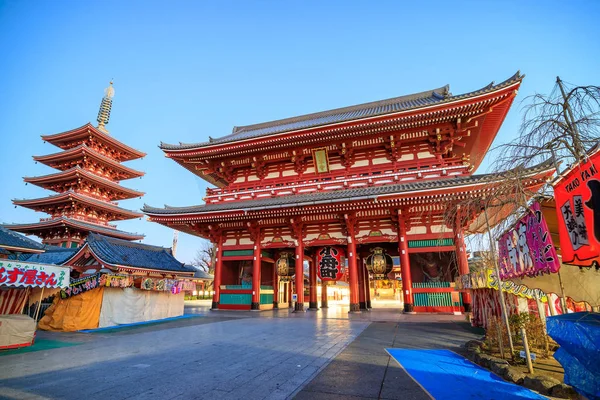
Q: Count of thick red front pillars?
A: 6